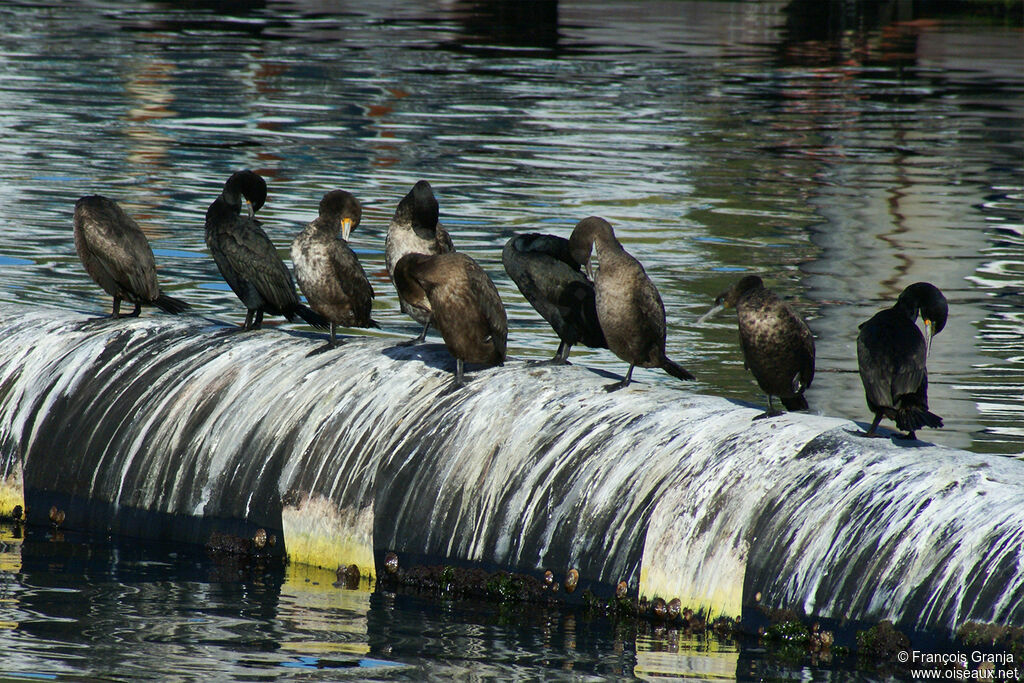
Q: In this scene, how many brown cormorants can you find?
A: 6